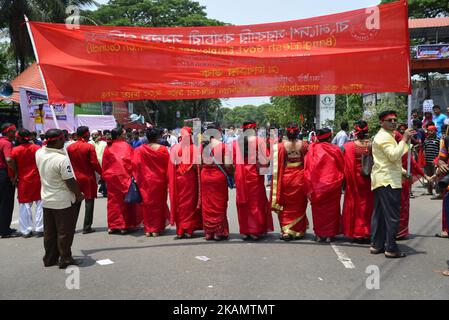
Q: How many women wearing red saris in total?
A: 9